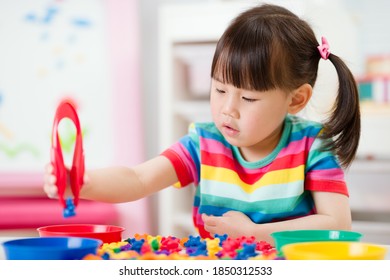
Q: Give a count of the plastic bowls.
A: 4